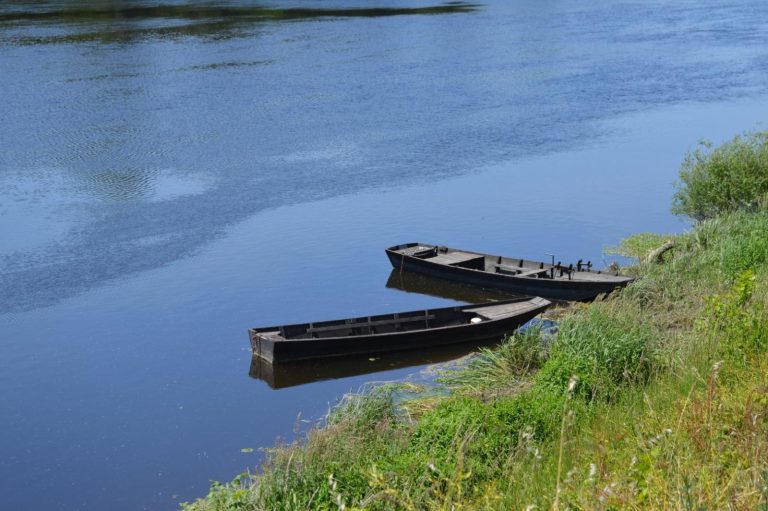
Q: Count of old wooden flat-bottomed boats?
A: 2